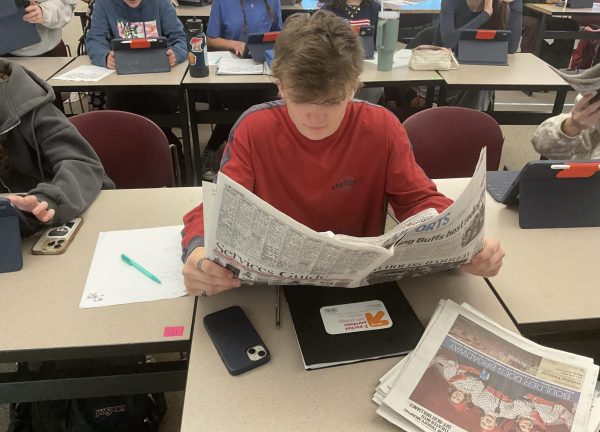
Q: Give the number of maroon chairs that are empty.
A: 2